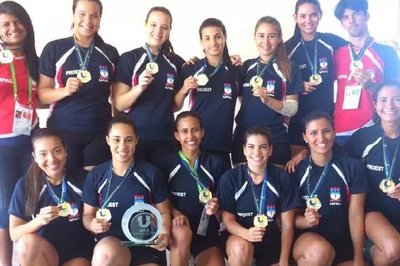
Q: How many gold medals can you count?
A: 13